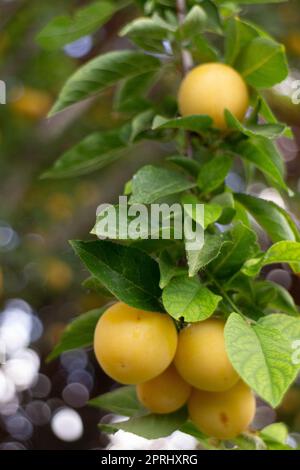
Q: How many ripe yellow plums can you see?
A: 5